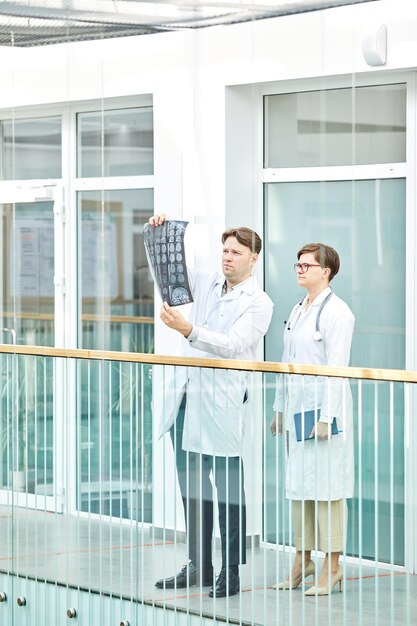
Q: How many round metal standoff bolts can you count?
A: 4